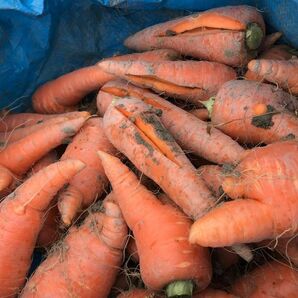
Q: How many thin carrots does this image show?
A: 0